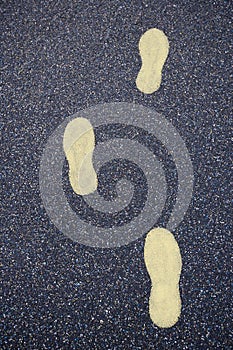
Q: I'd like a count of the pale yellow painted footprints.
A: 3